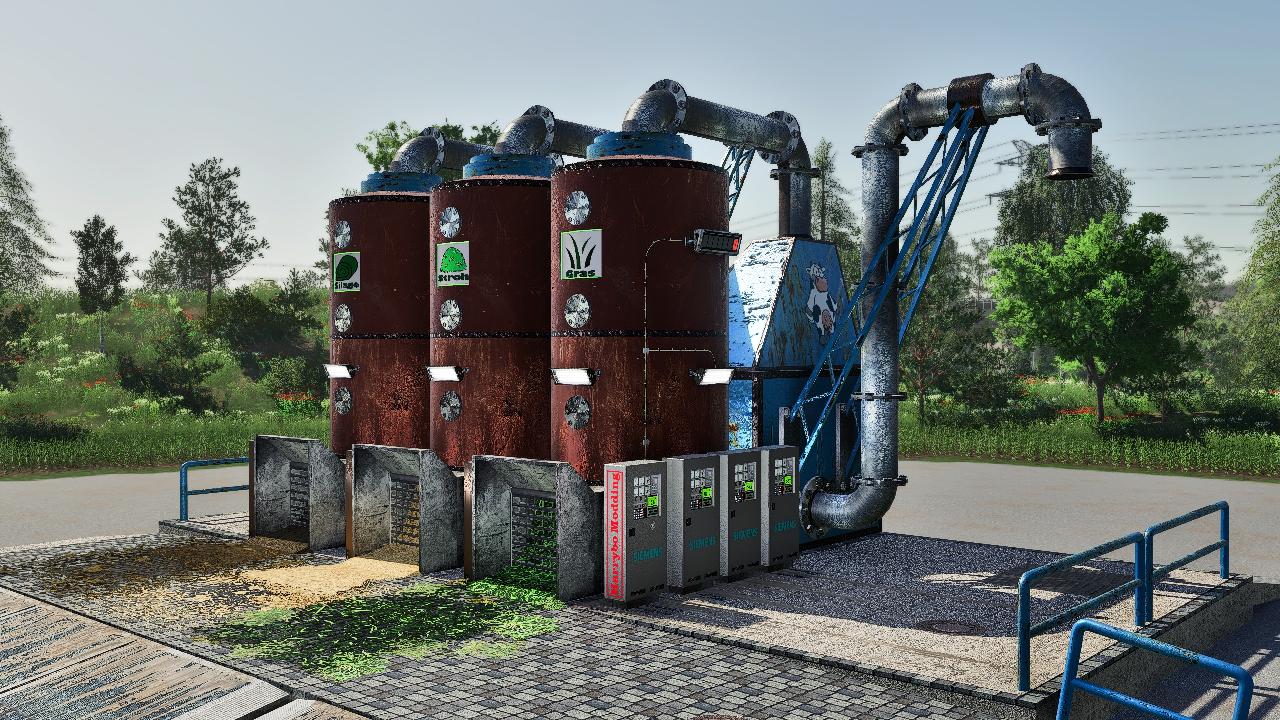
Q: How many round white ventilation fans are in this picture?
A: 9